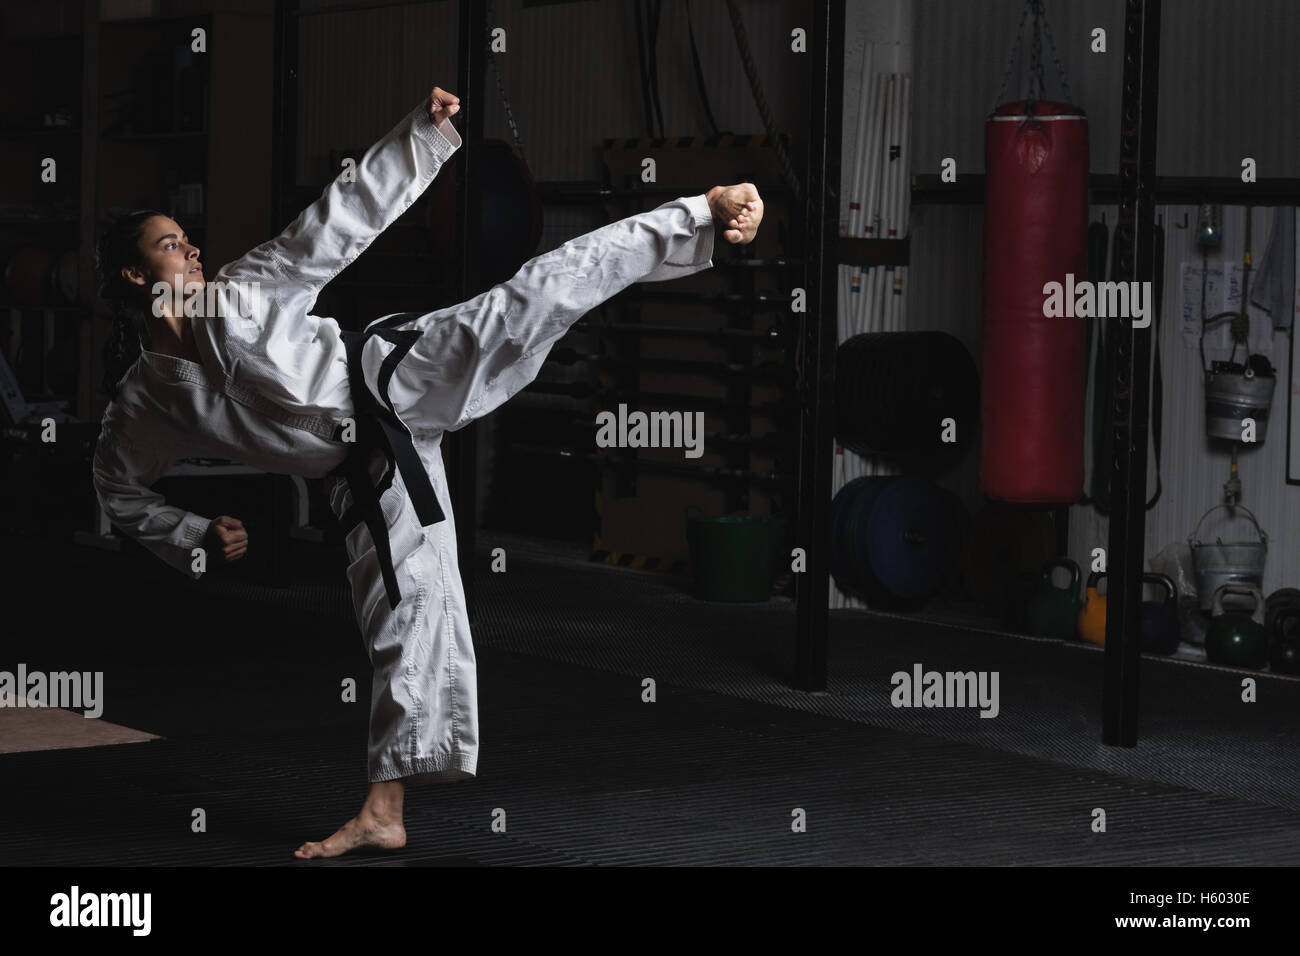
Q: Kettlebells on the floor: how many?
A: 5